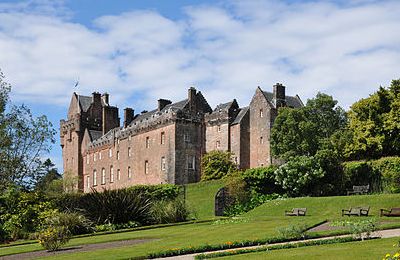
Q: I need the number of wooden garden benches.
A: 4